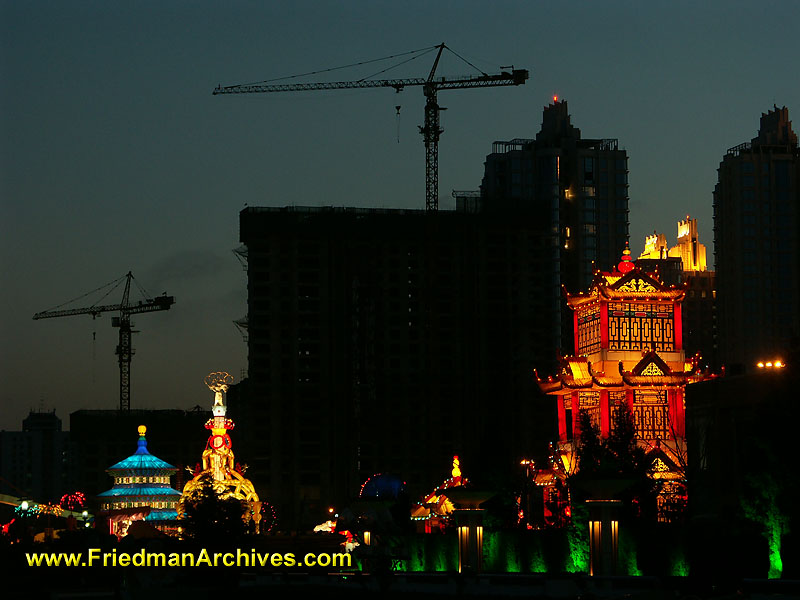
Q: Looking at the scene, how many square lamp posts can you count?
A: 2